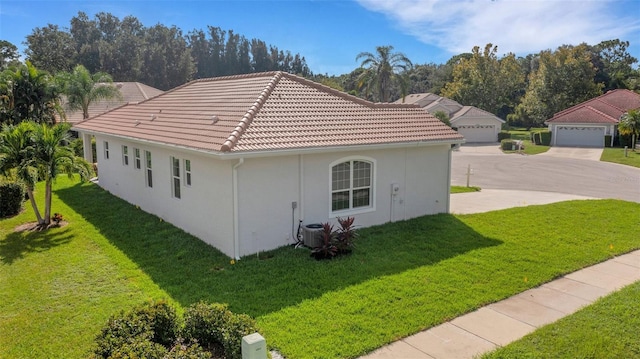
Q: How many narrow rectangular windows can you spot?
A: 6